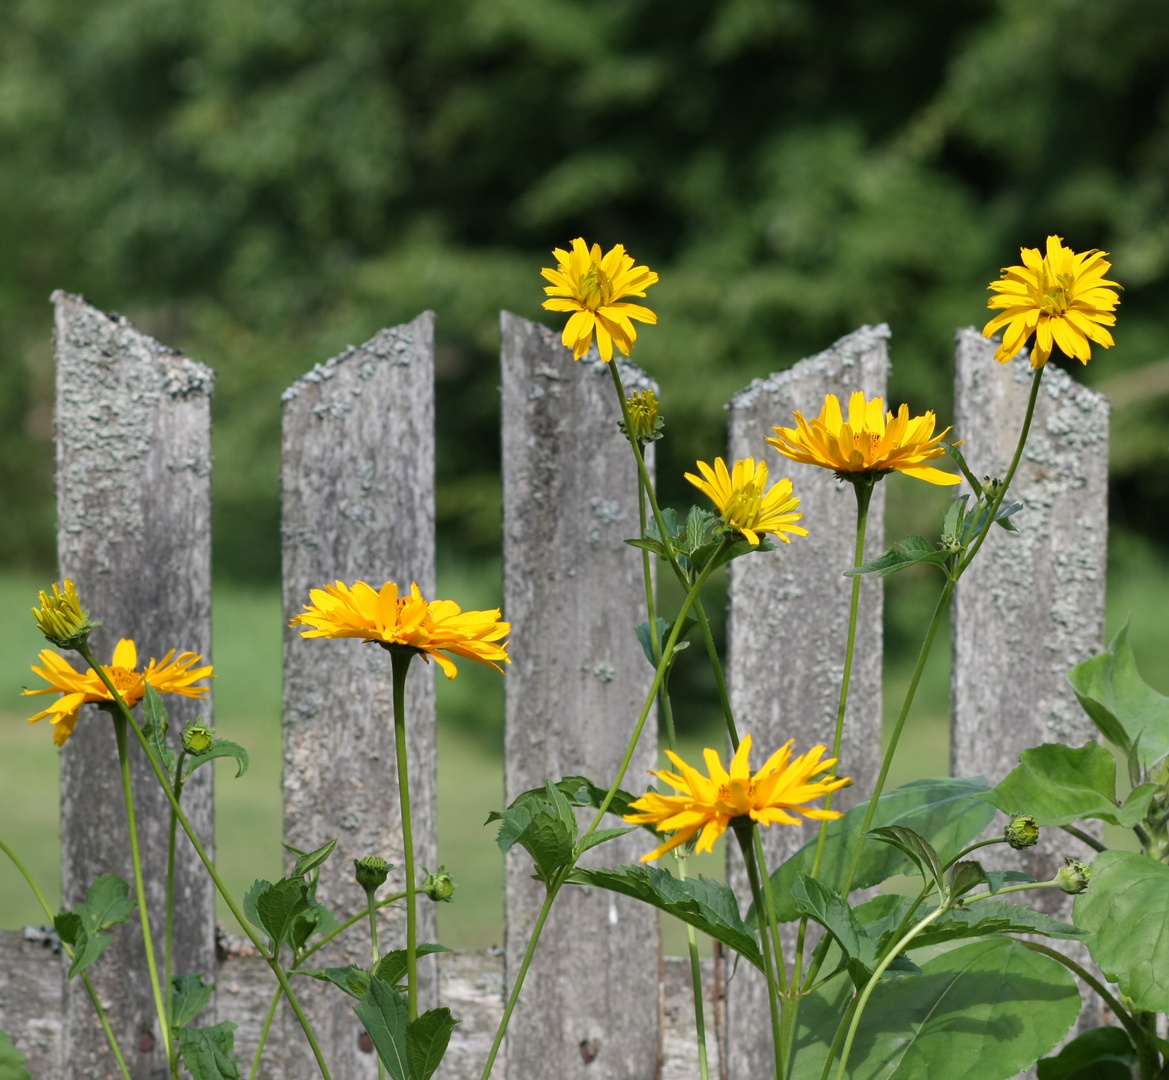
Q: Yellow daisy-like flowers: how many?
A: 7